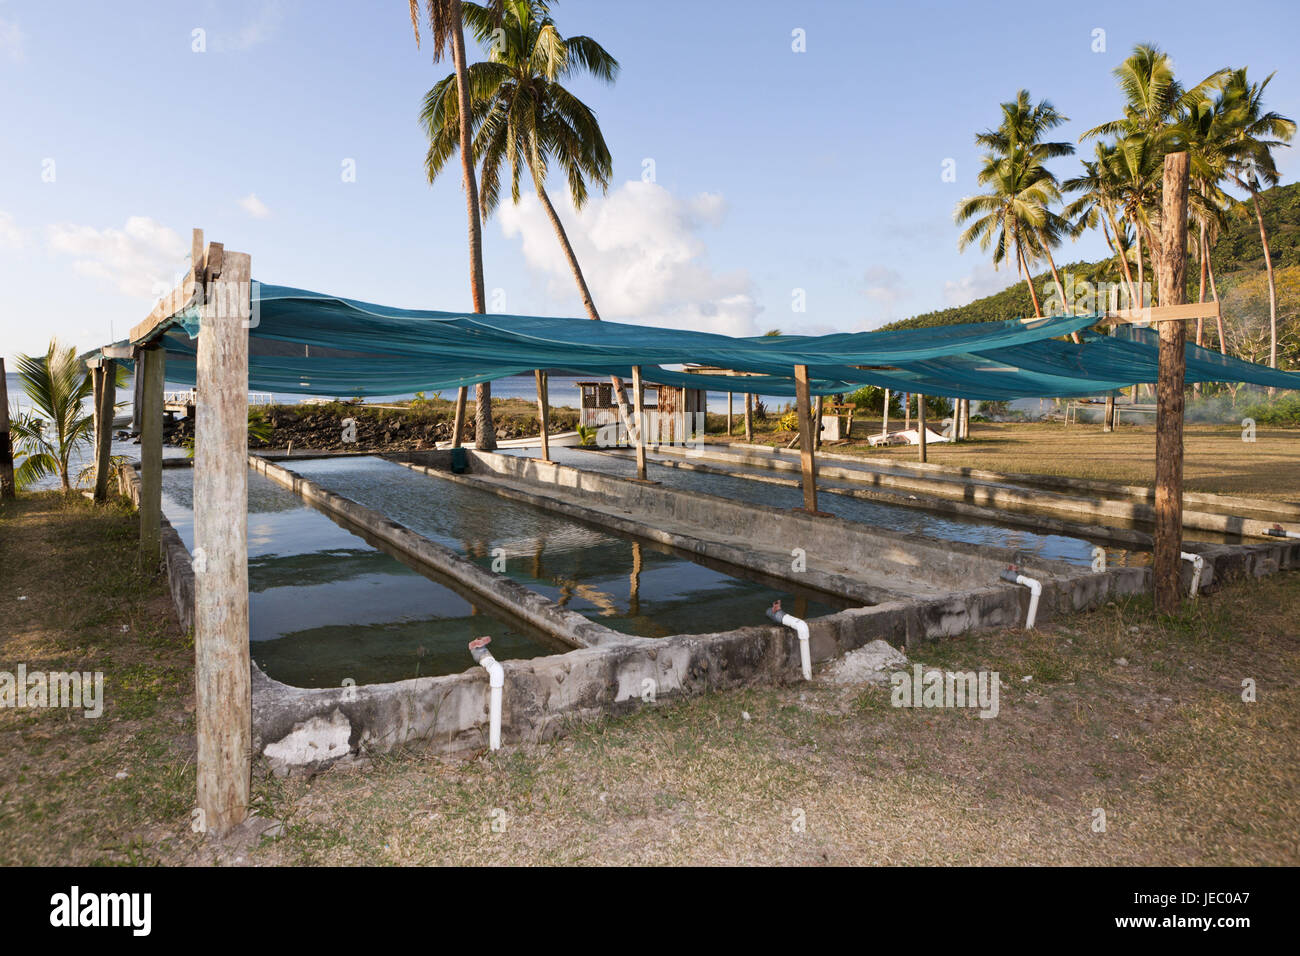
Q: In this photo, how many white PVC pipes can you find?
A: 5